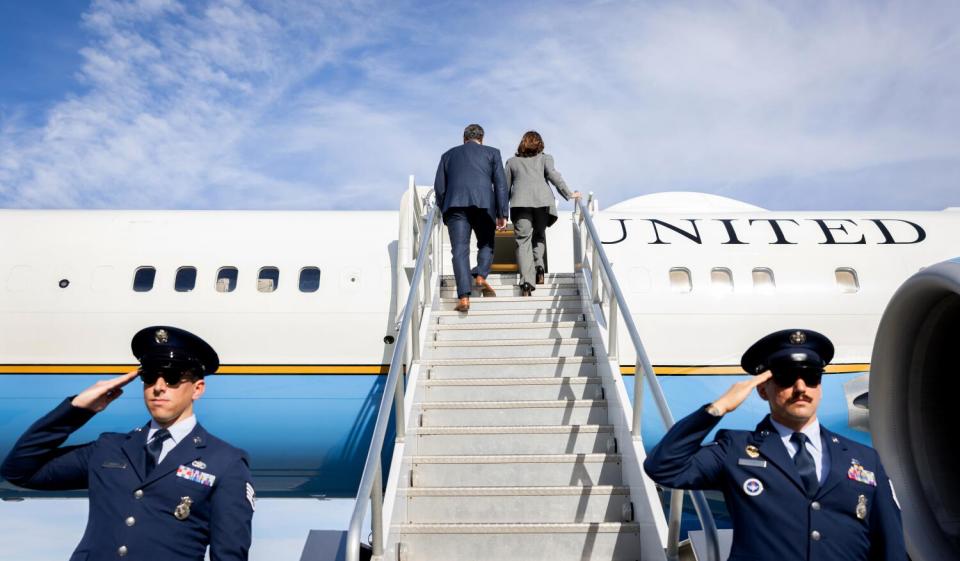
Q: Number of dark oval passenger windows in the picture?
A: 5